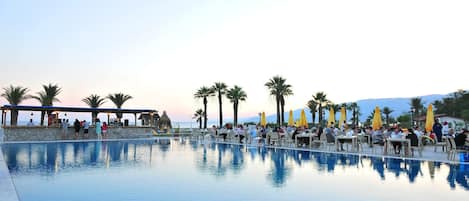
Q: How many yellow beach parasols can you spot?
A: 7